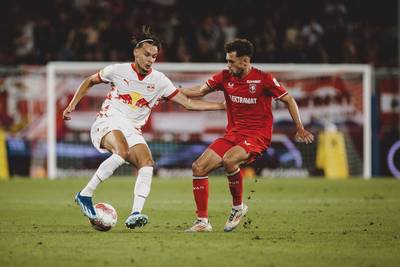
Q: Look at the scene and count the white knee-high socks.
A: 2